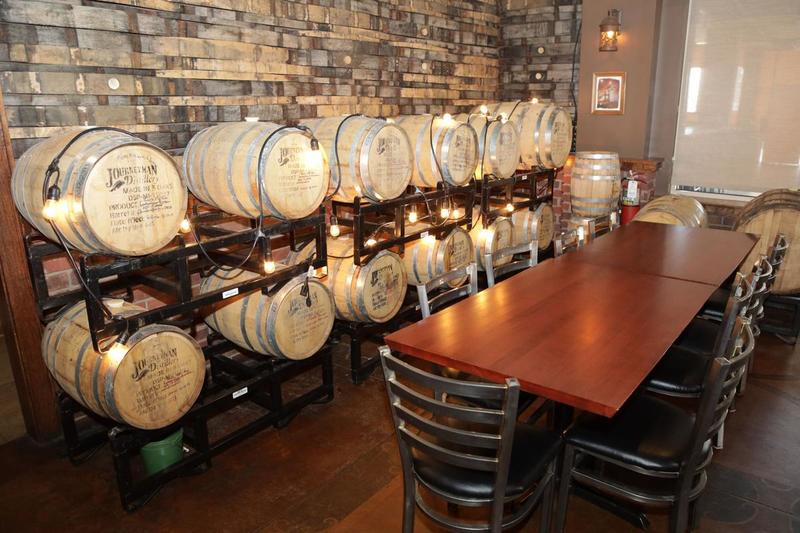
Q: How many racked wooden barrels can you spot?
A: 12